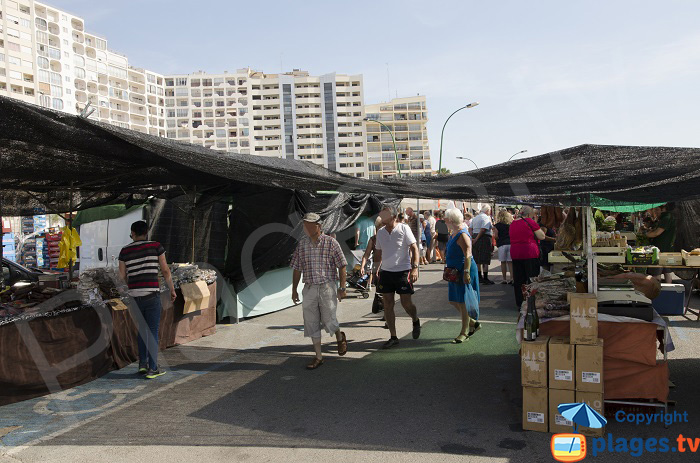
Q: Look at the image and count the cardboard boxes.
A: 7